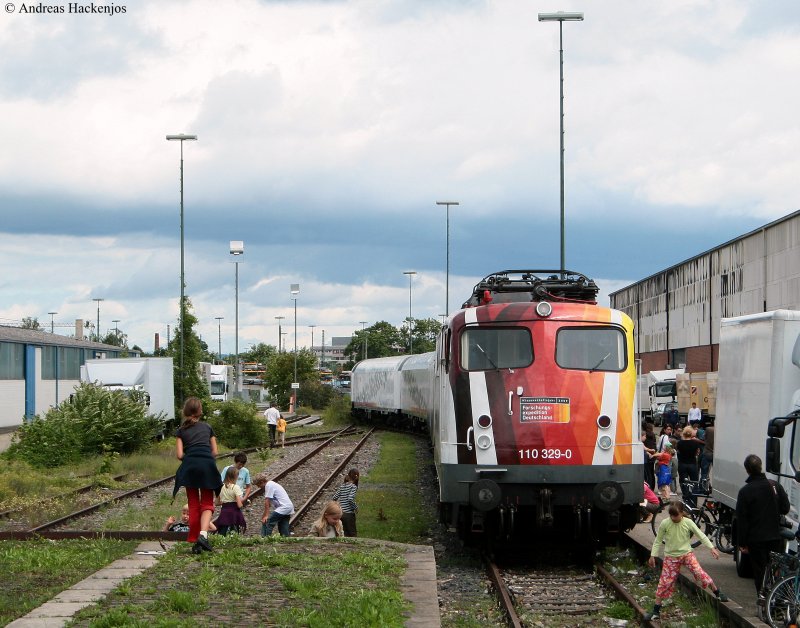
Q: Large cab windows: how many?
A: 2